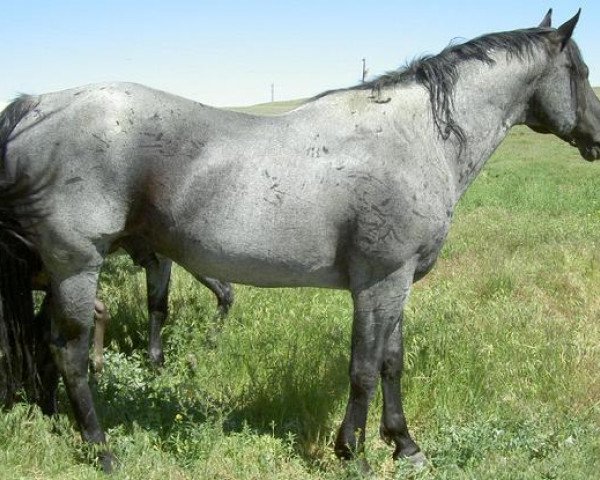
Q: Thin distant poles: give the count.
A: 2